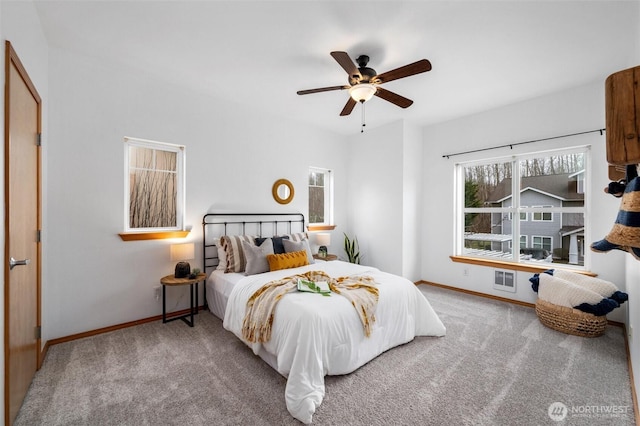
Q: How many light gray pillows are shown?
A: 2